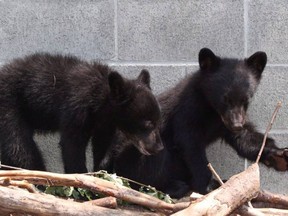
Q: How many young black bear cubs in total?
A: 2